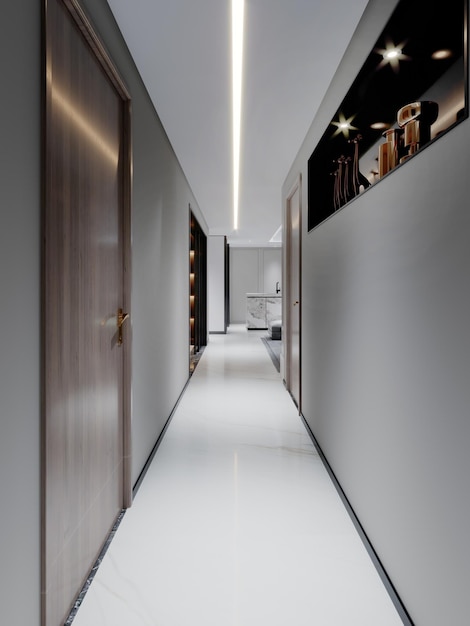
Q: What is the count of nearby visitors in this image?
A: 0